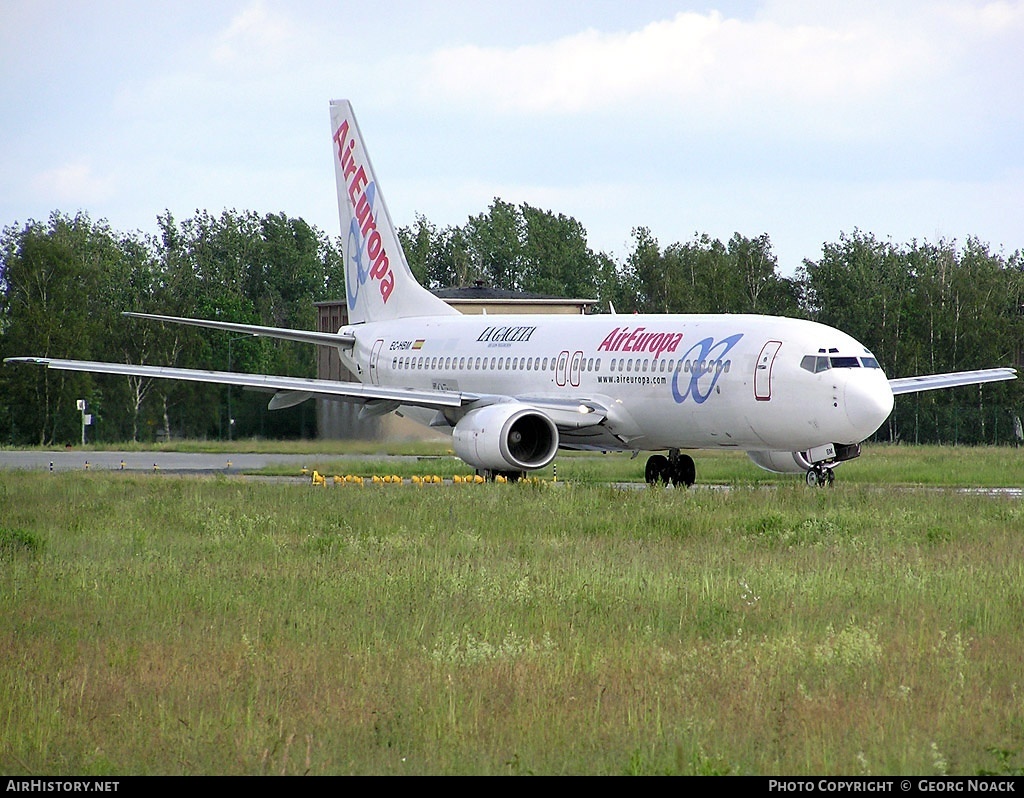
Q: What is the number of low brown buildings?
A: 1